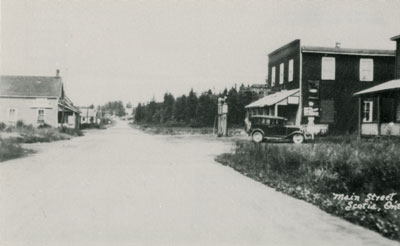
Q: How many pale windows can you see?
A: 5